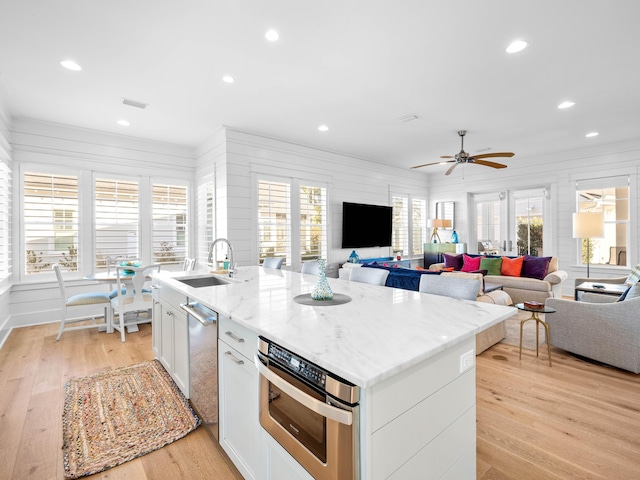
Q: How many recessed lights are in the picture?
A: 8